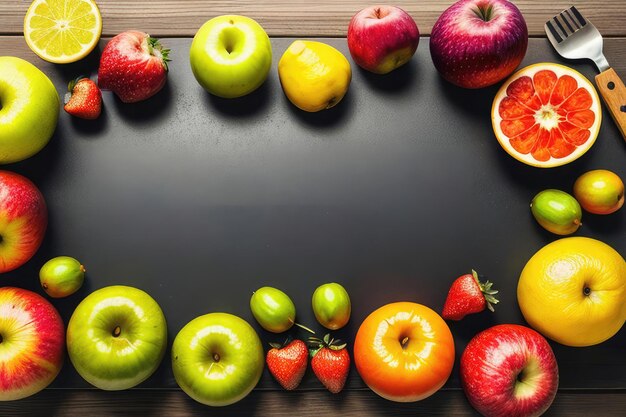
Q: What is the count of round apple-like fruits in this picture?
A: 11